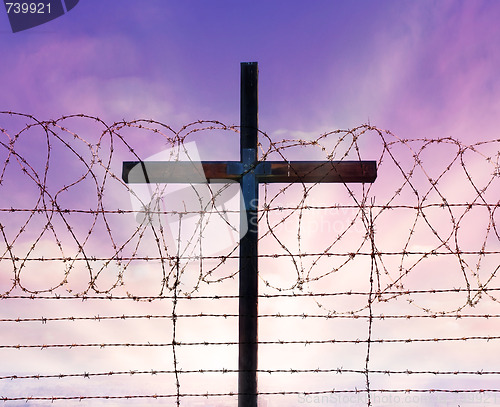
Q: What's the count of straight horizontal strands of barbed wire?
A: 7